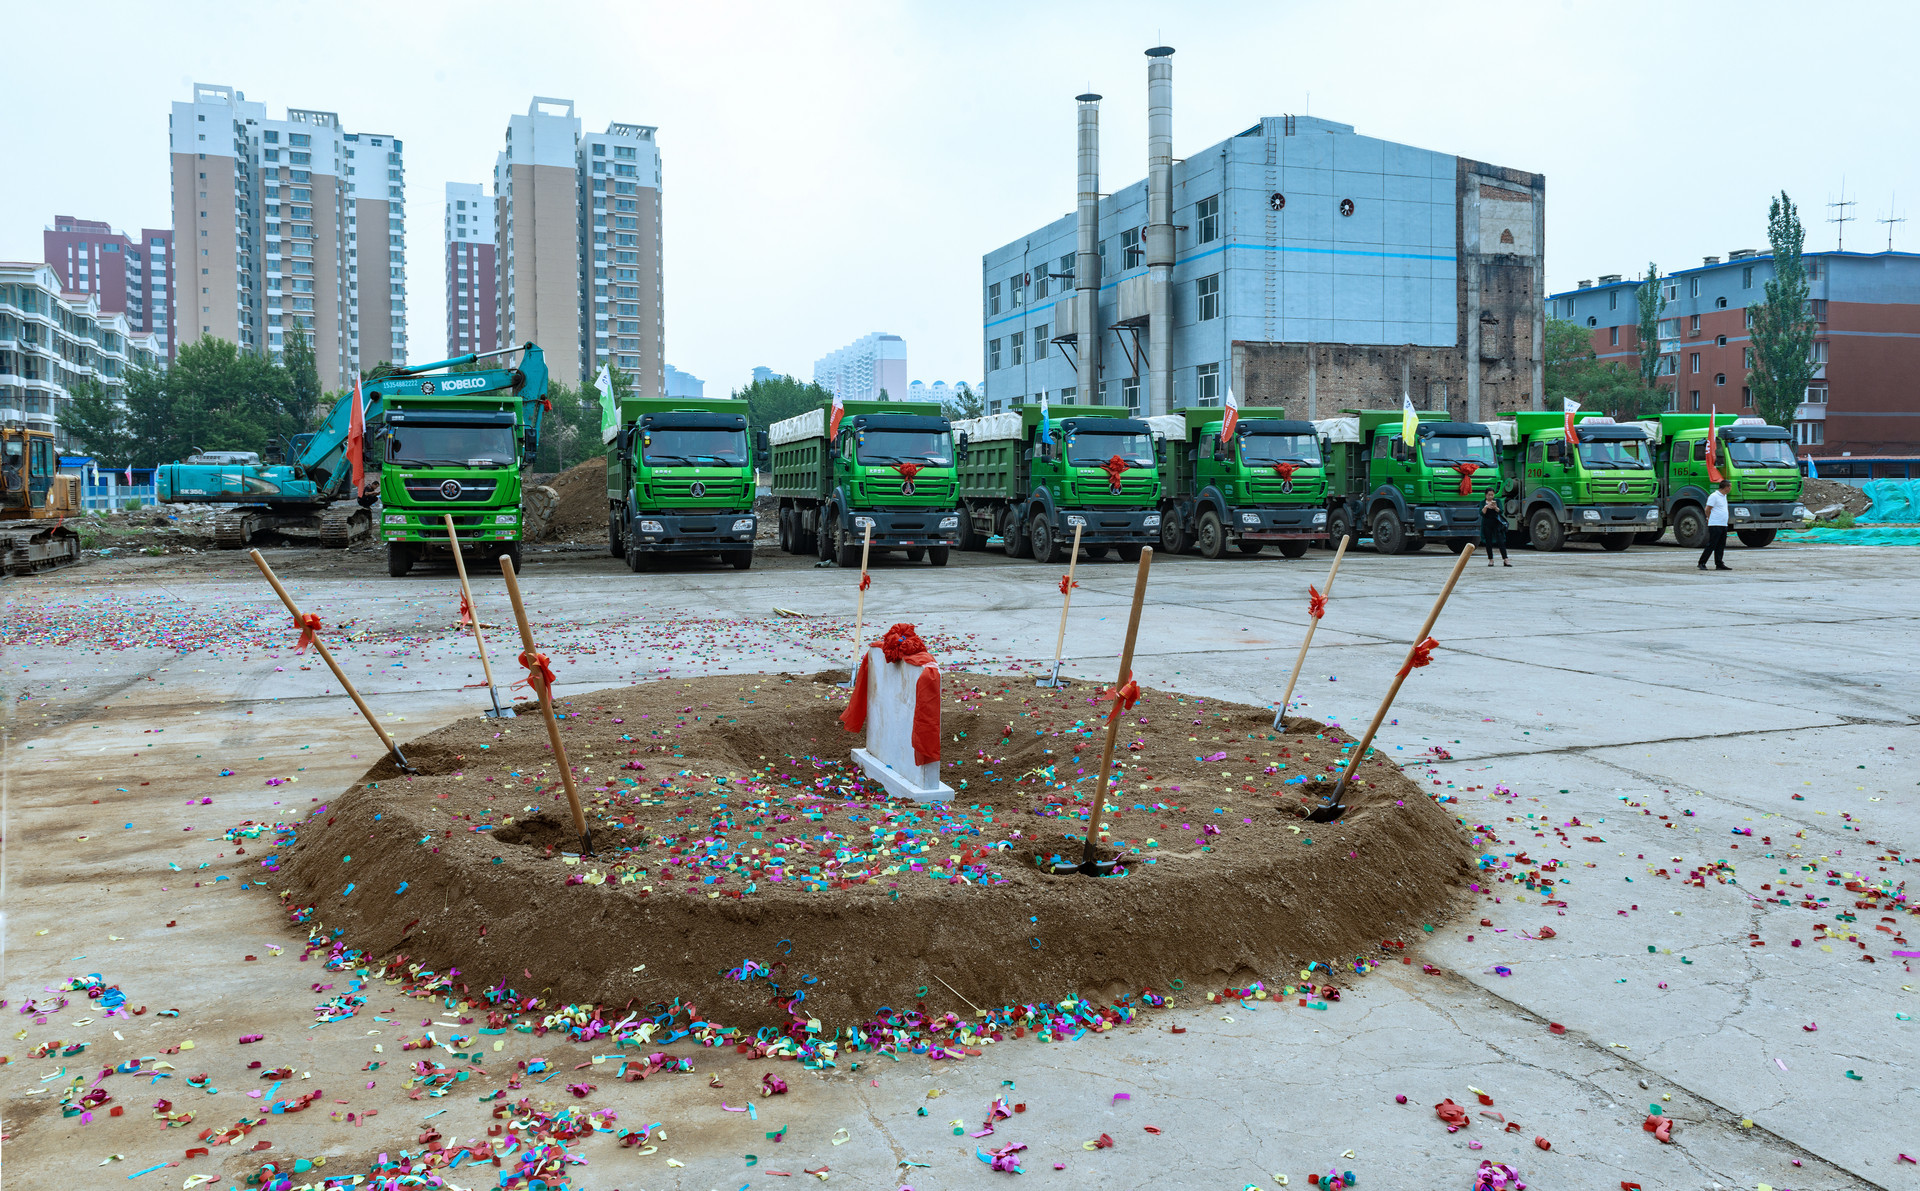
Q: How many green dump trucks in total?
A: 8